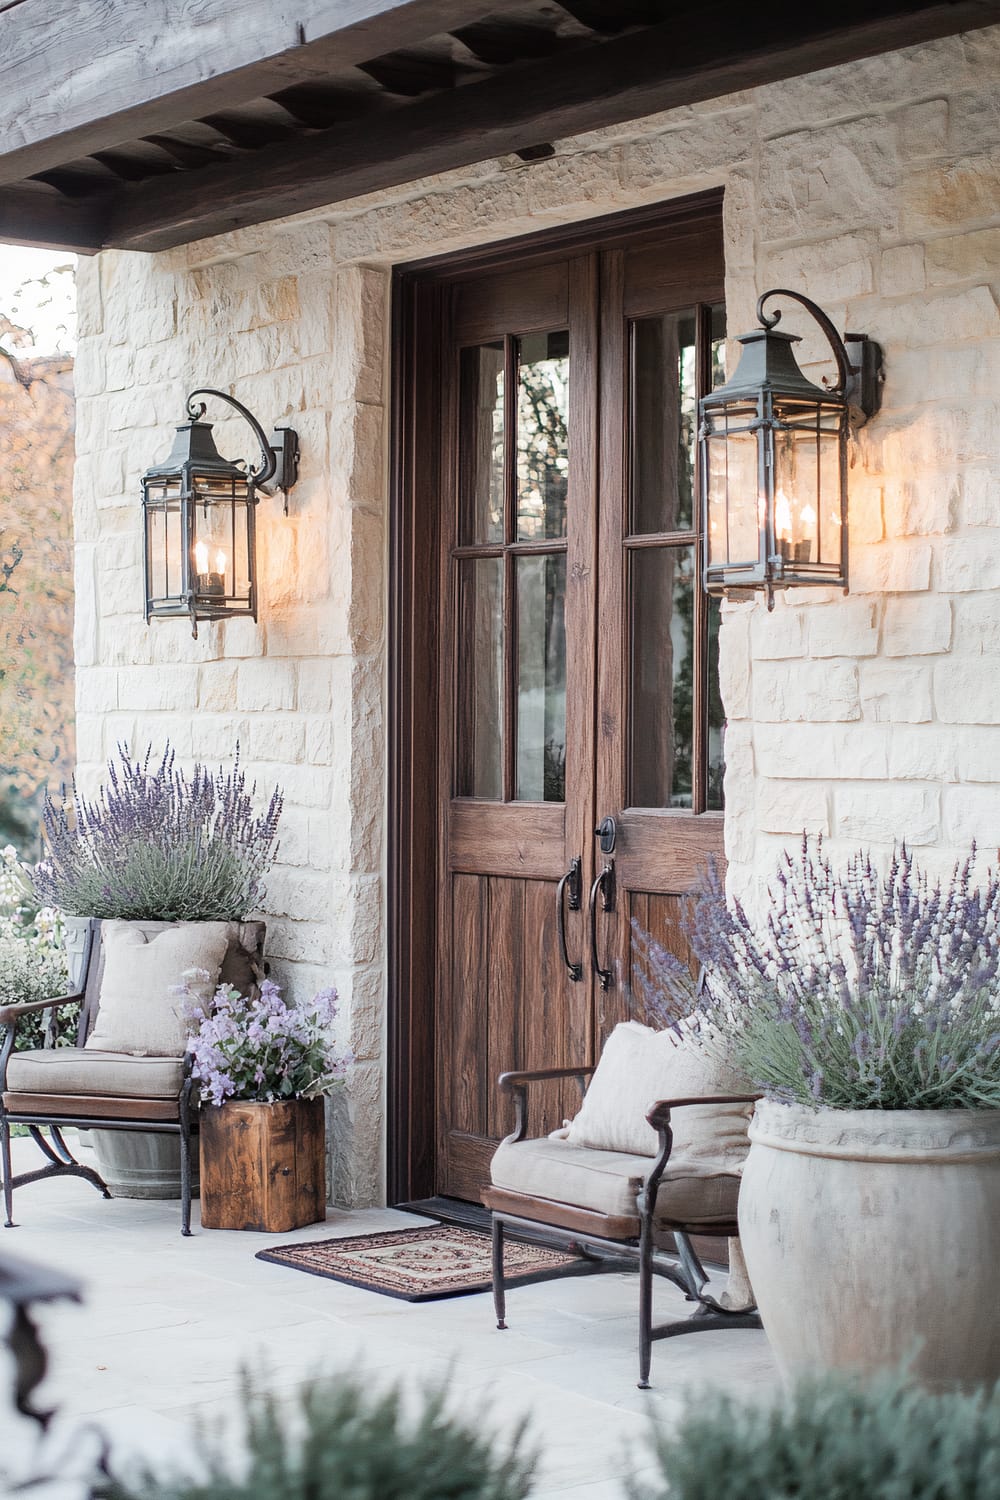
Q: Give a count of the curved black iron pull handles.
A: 2